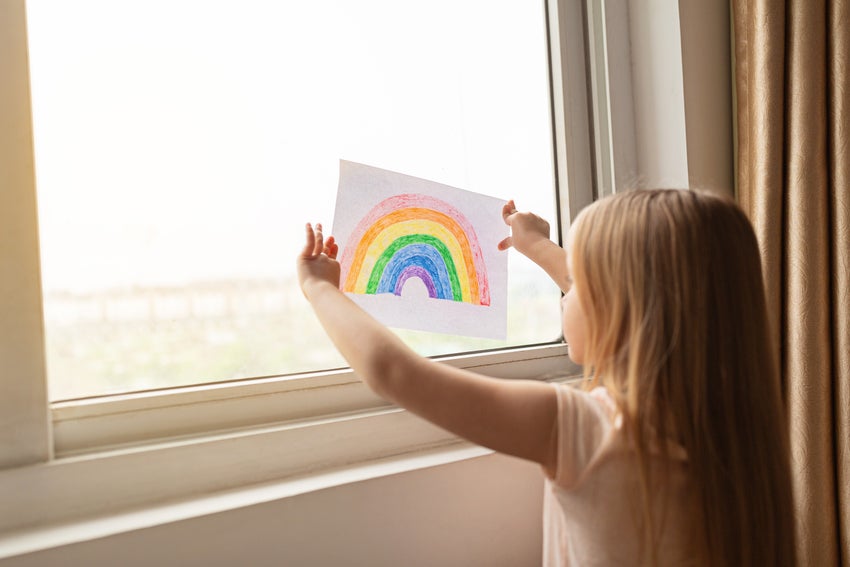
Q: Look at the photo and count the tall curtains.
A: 1